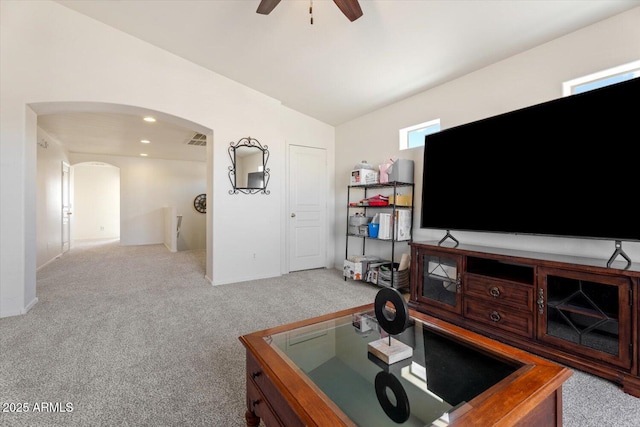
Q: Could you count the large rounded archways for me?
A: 2